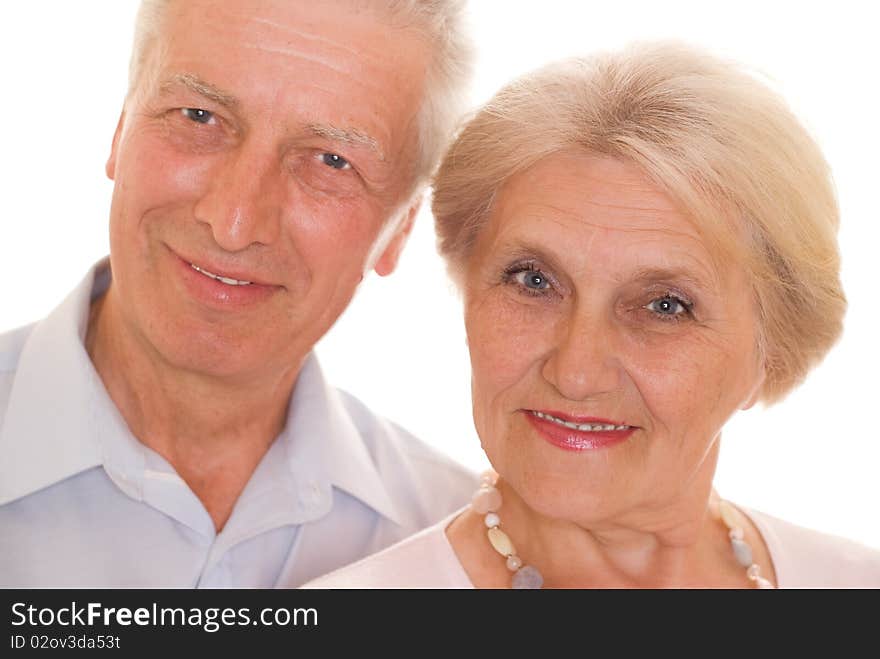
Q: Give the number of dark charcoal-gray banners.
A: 1